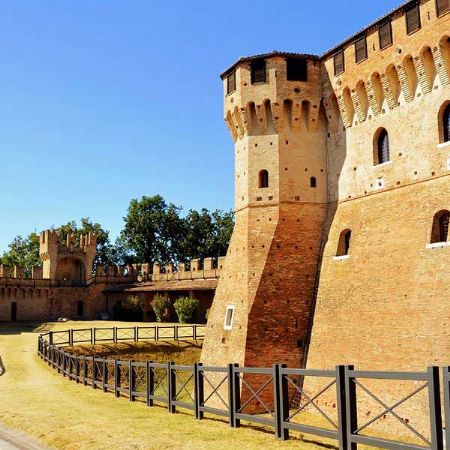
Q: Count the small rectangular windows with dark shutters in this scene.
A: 8